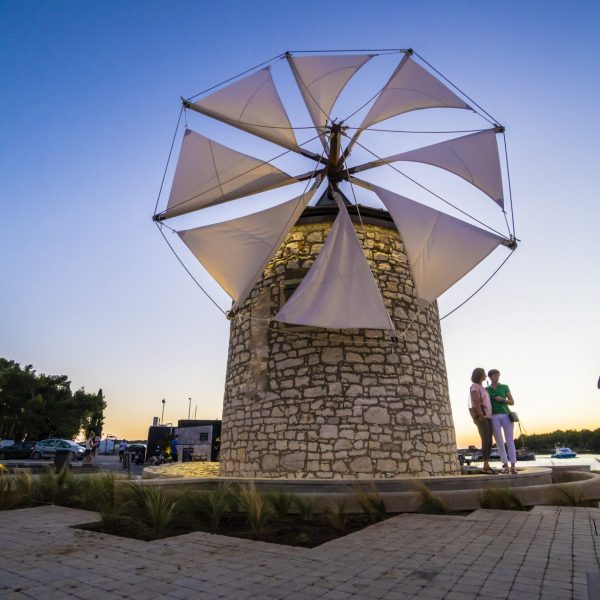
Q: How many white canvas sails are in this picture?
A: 8